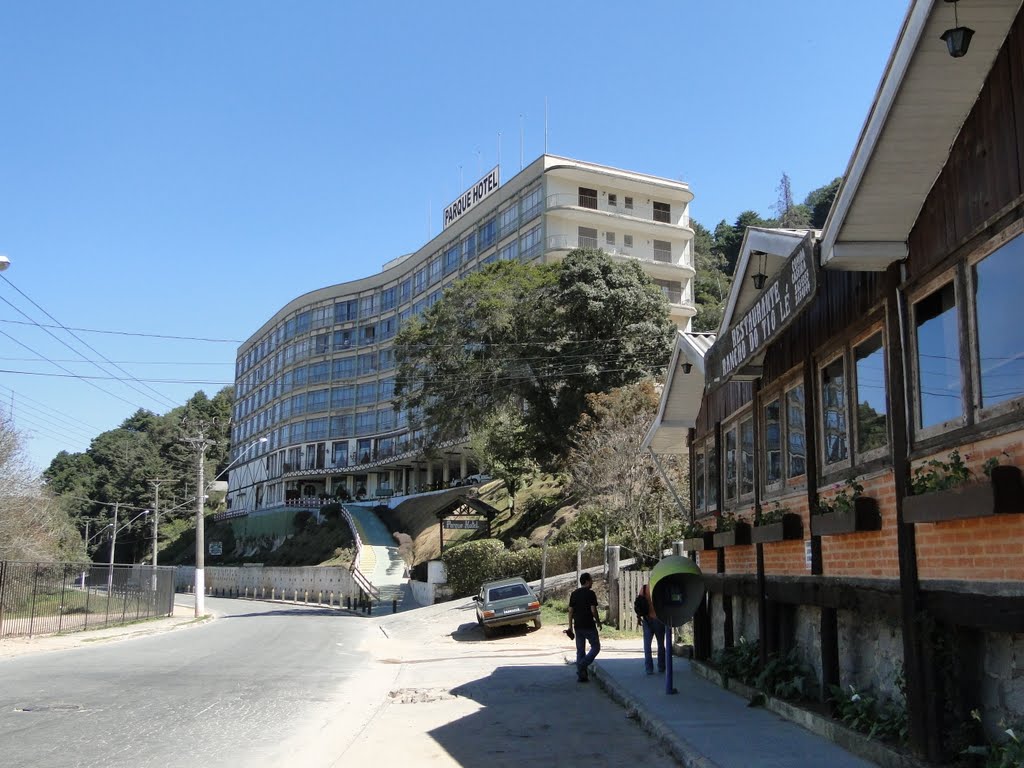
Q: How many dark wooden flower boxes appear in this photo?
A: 5